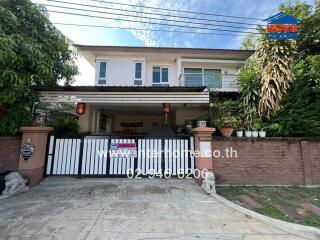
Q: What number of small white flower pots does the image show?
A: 4